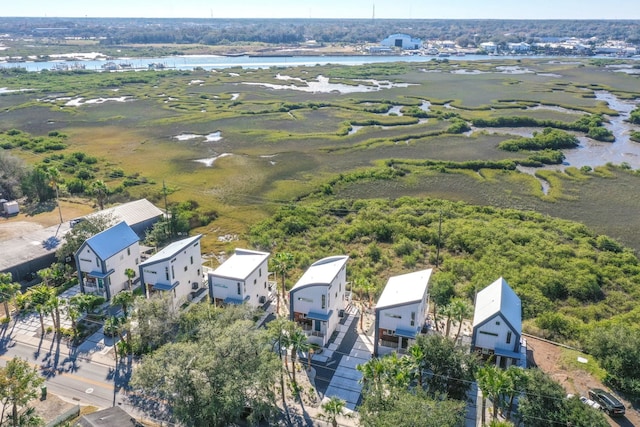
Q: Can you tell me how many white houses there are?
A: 6